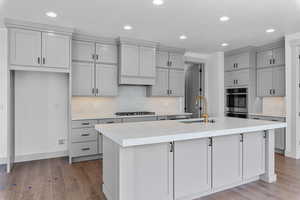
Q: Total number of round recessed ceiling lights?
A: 7